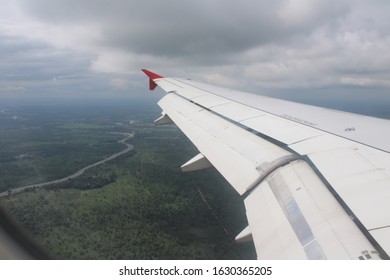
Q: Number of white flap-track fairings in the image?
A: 3